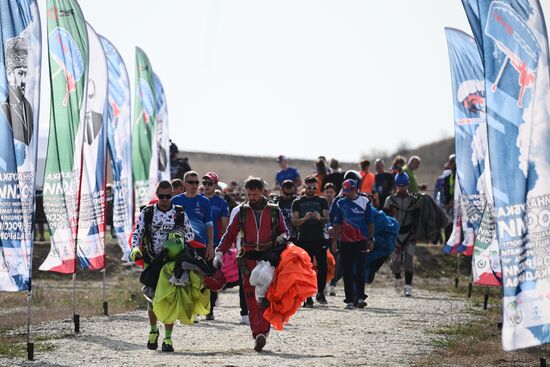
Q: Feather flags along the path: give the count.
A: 11